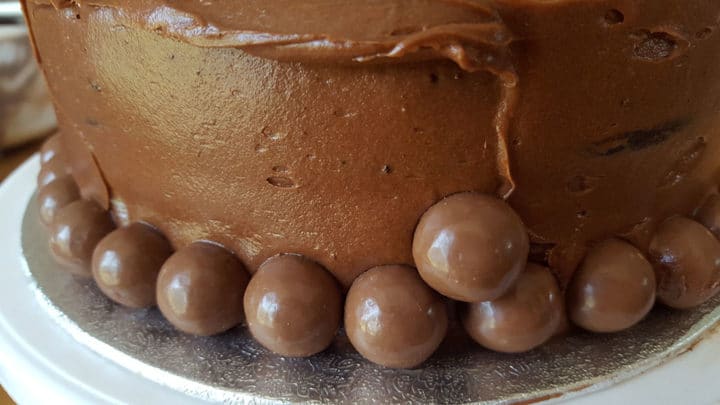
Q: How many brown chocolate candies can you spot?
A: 13